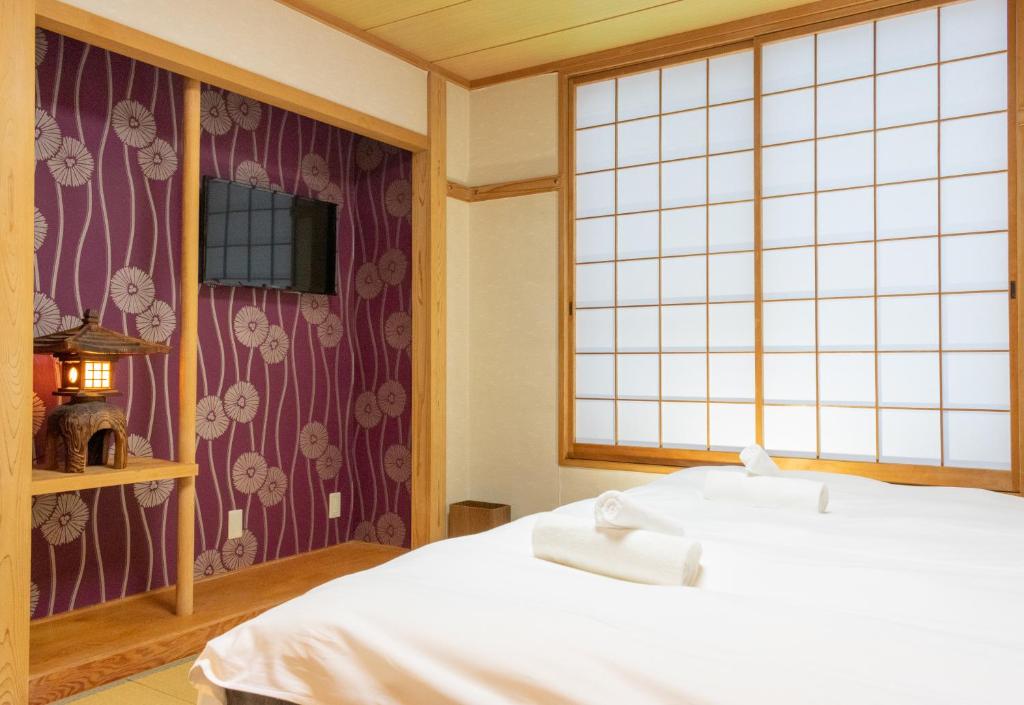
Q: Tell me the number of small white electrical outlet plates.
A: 2